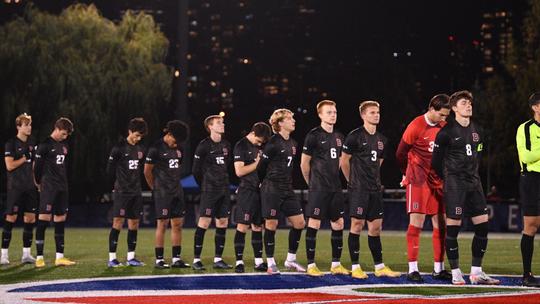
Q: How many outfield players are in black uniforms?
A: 10